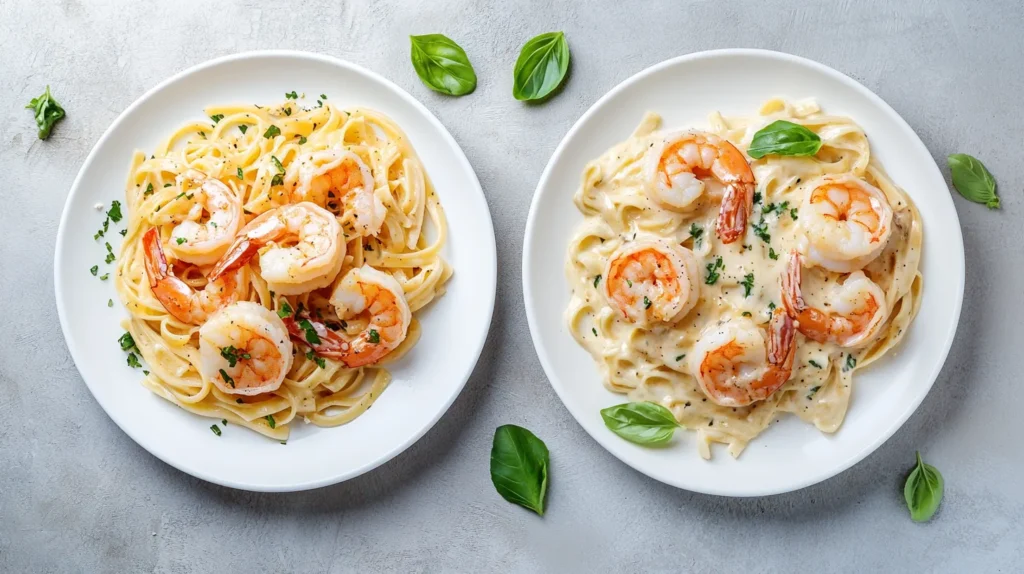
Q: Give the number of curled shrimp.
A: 11